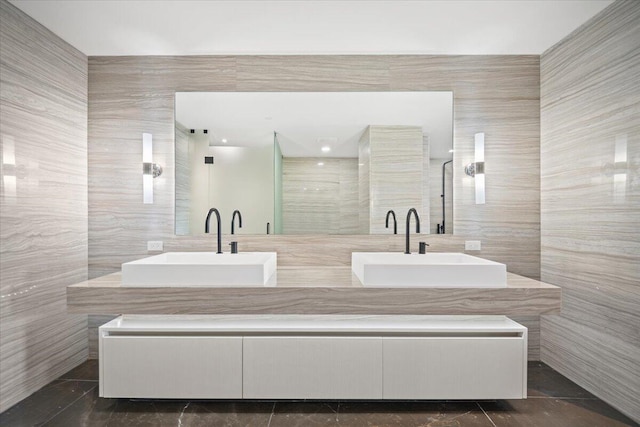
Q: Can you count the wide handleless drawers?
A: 3